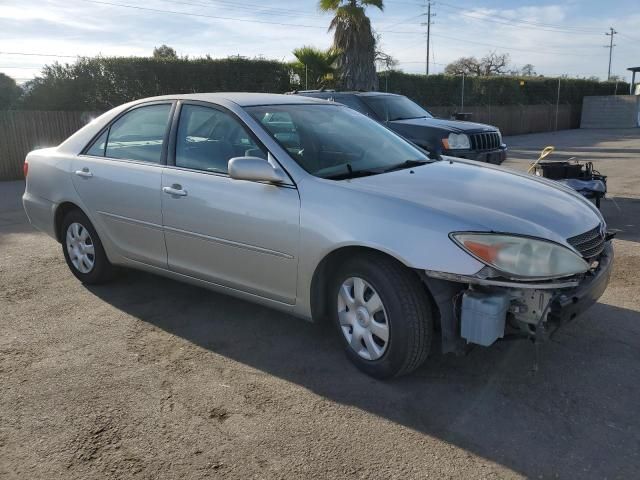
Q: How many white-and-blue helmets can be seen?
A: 0